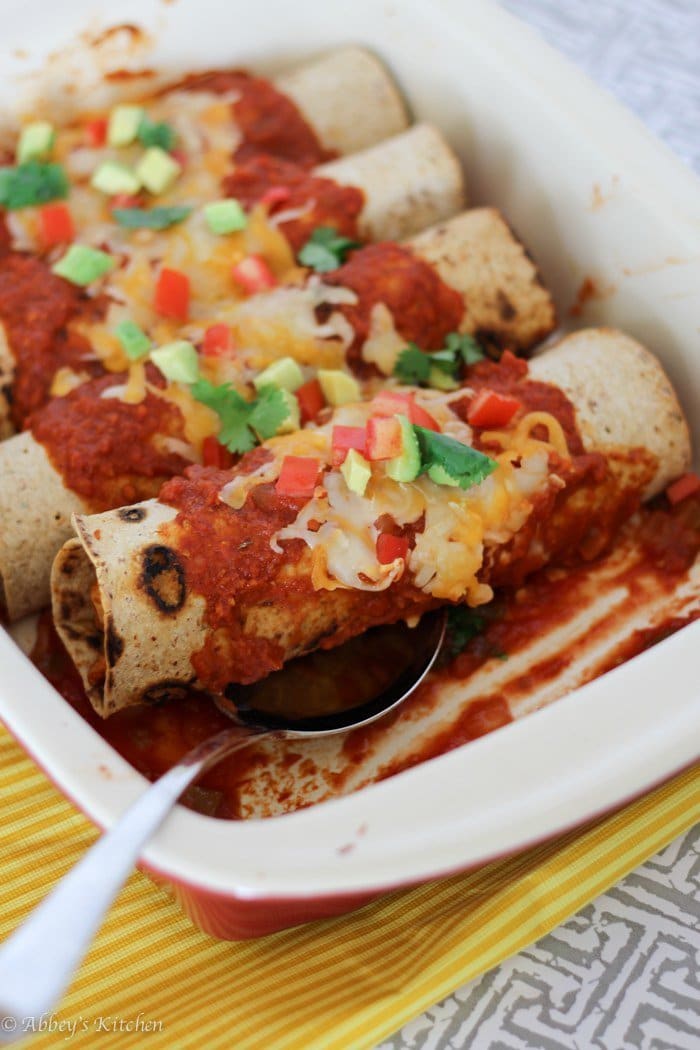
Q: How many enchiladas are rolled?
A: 4